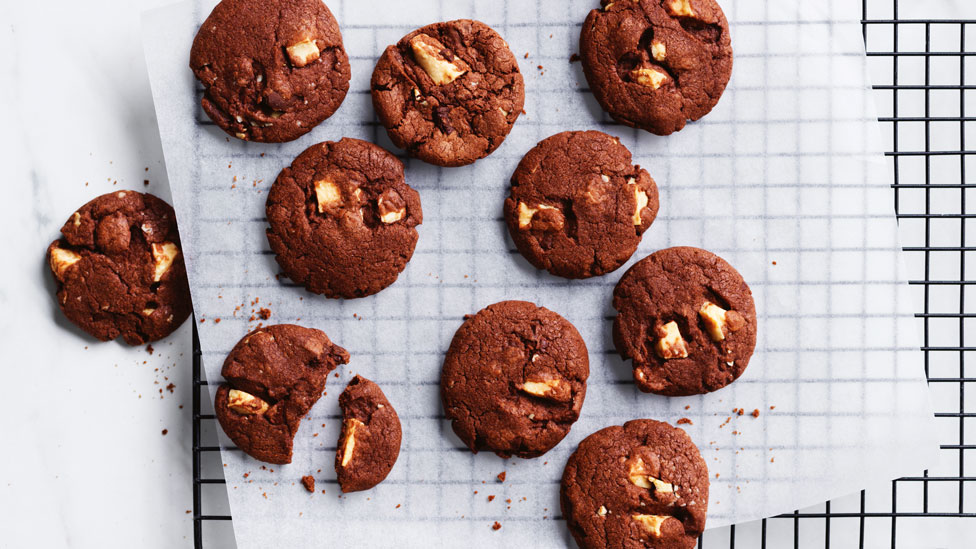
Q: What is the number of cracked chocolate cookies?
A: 1